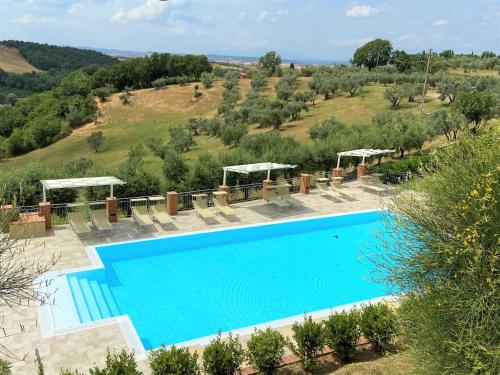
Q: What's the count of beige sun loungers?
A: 12